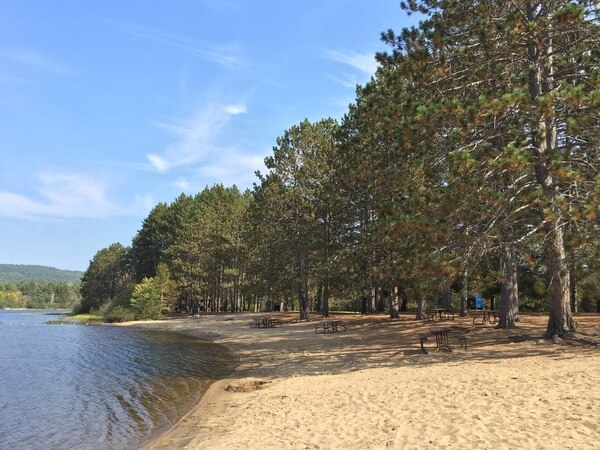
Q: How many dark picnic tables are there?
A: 5